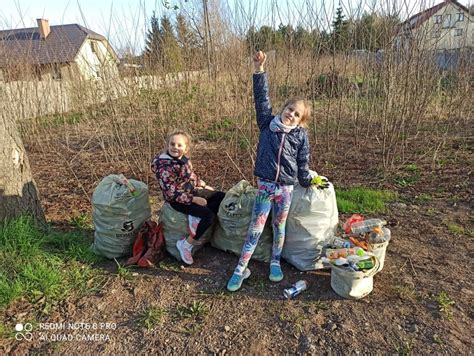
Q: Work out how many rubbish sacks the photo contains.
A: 4